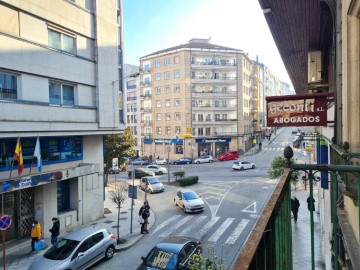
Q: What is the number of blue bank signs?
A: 2